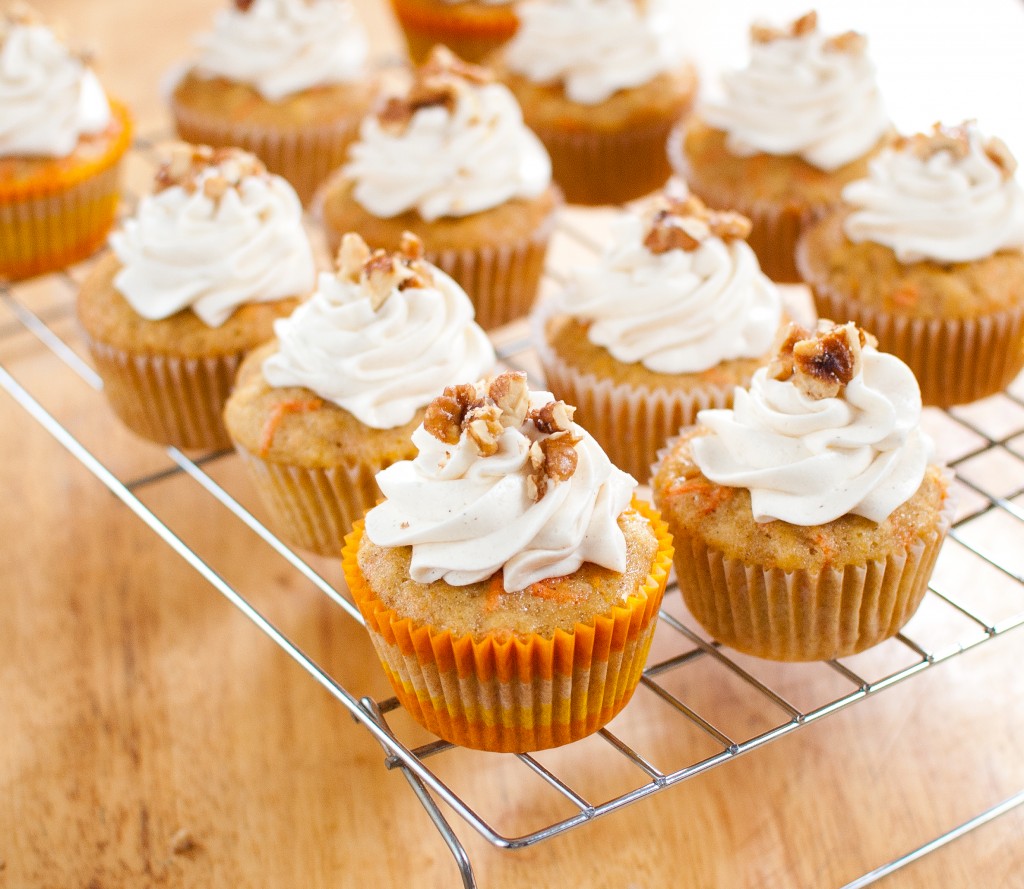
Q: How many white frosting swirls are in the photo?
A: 11